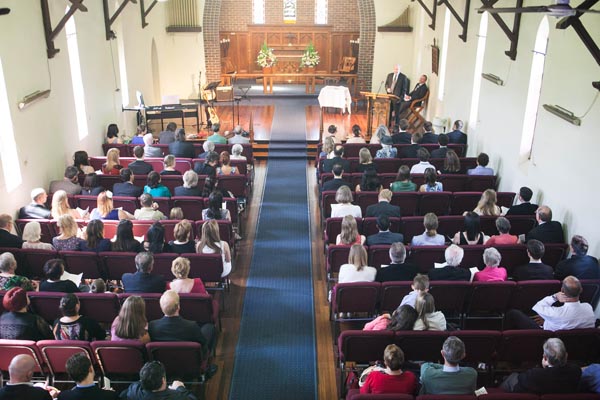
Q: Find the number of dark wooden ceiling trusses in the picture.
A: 7